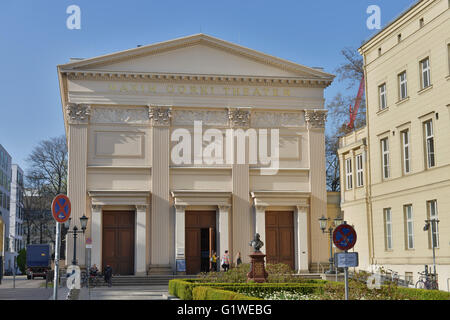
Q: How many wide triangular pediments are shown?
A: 1